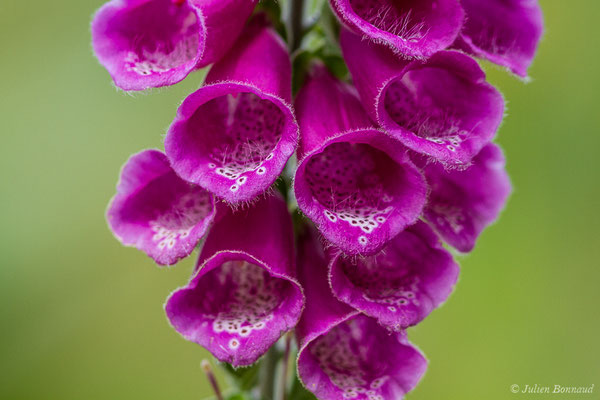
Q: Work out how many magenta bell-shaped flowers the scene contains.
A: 11